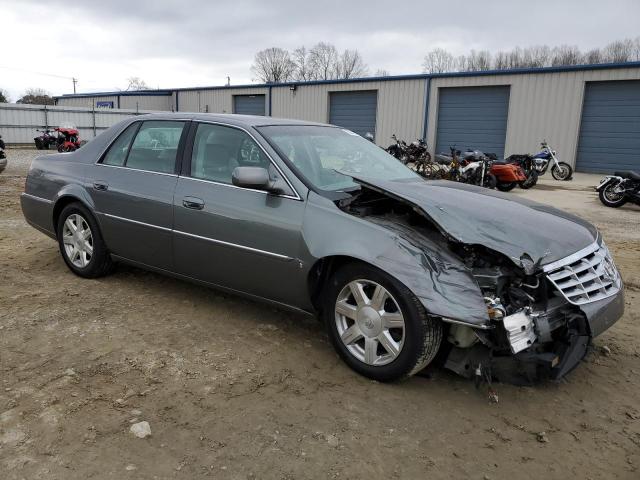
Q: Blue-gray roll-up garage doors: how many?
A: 4